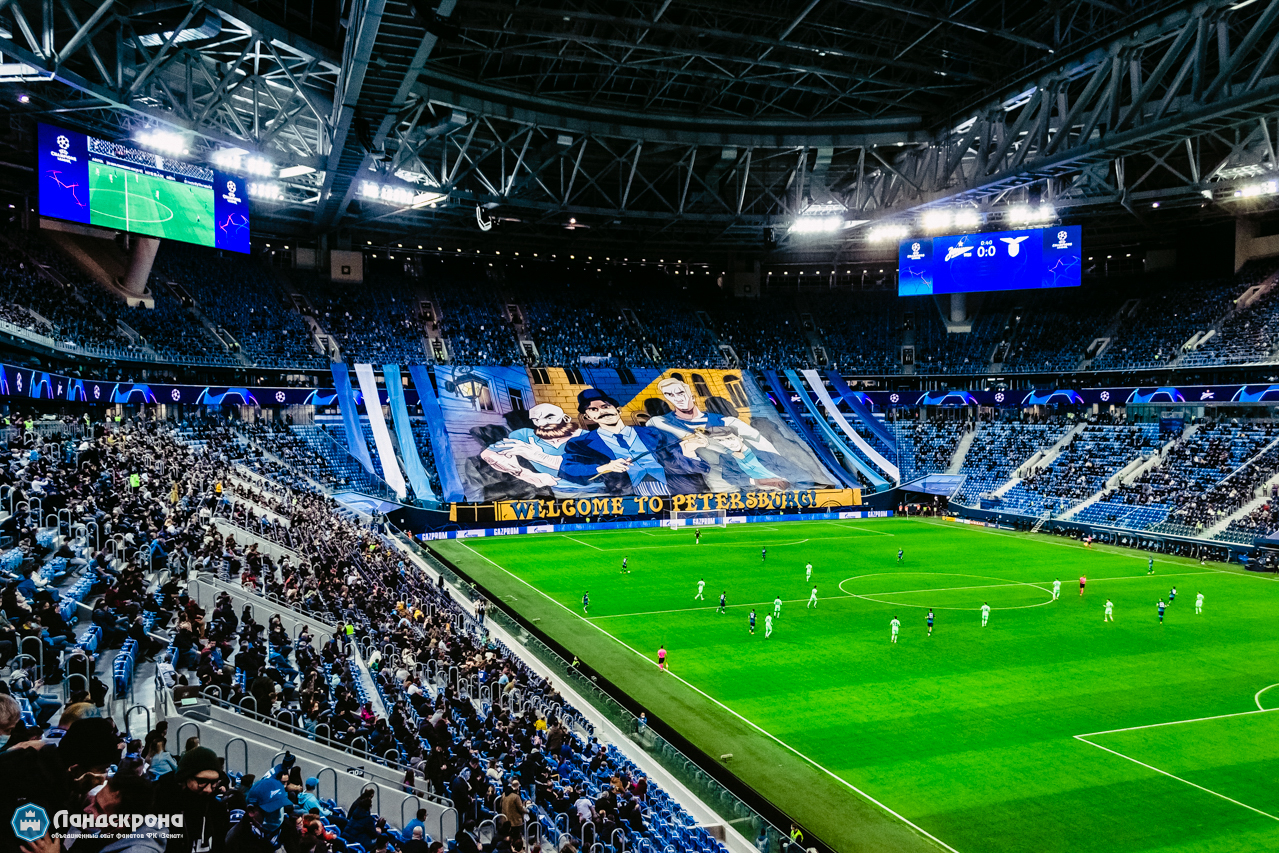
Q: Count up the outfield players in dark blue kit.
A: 10